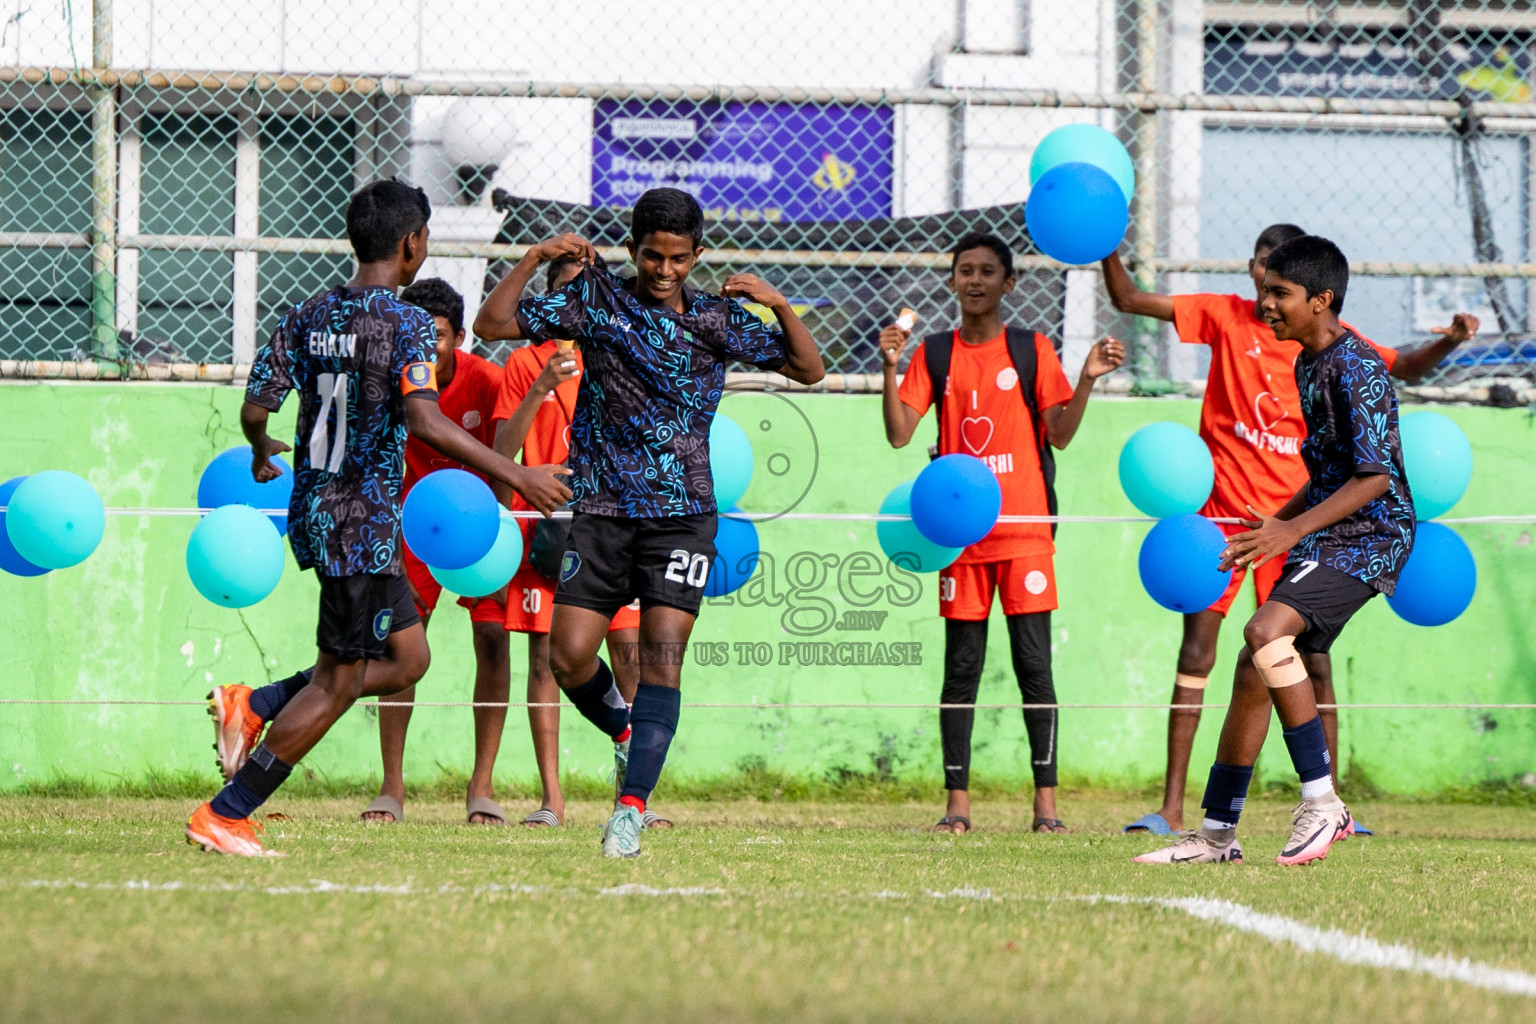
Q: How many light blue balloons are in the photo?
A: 8